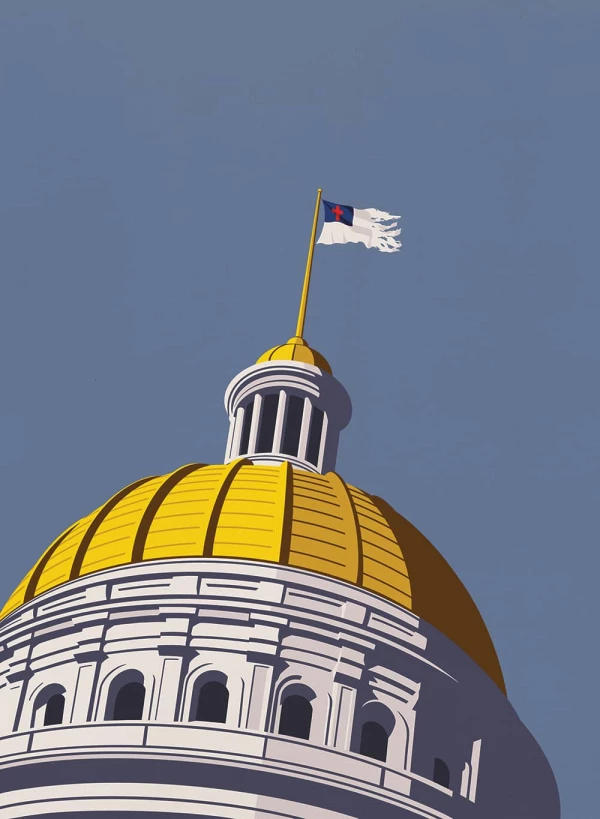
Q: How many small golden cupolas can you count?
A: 1